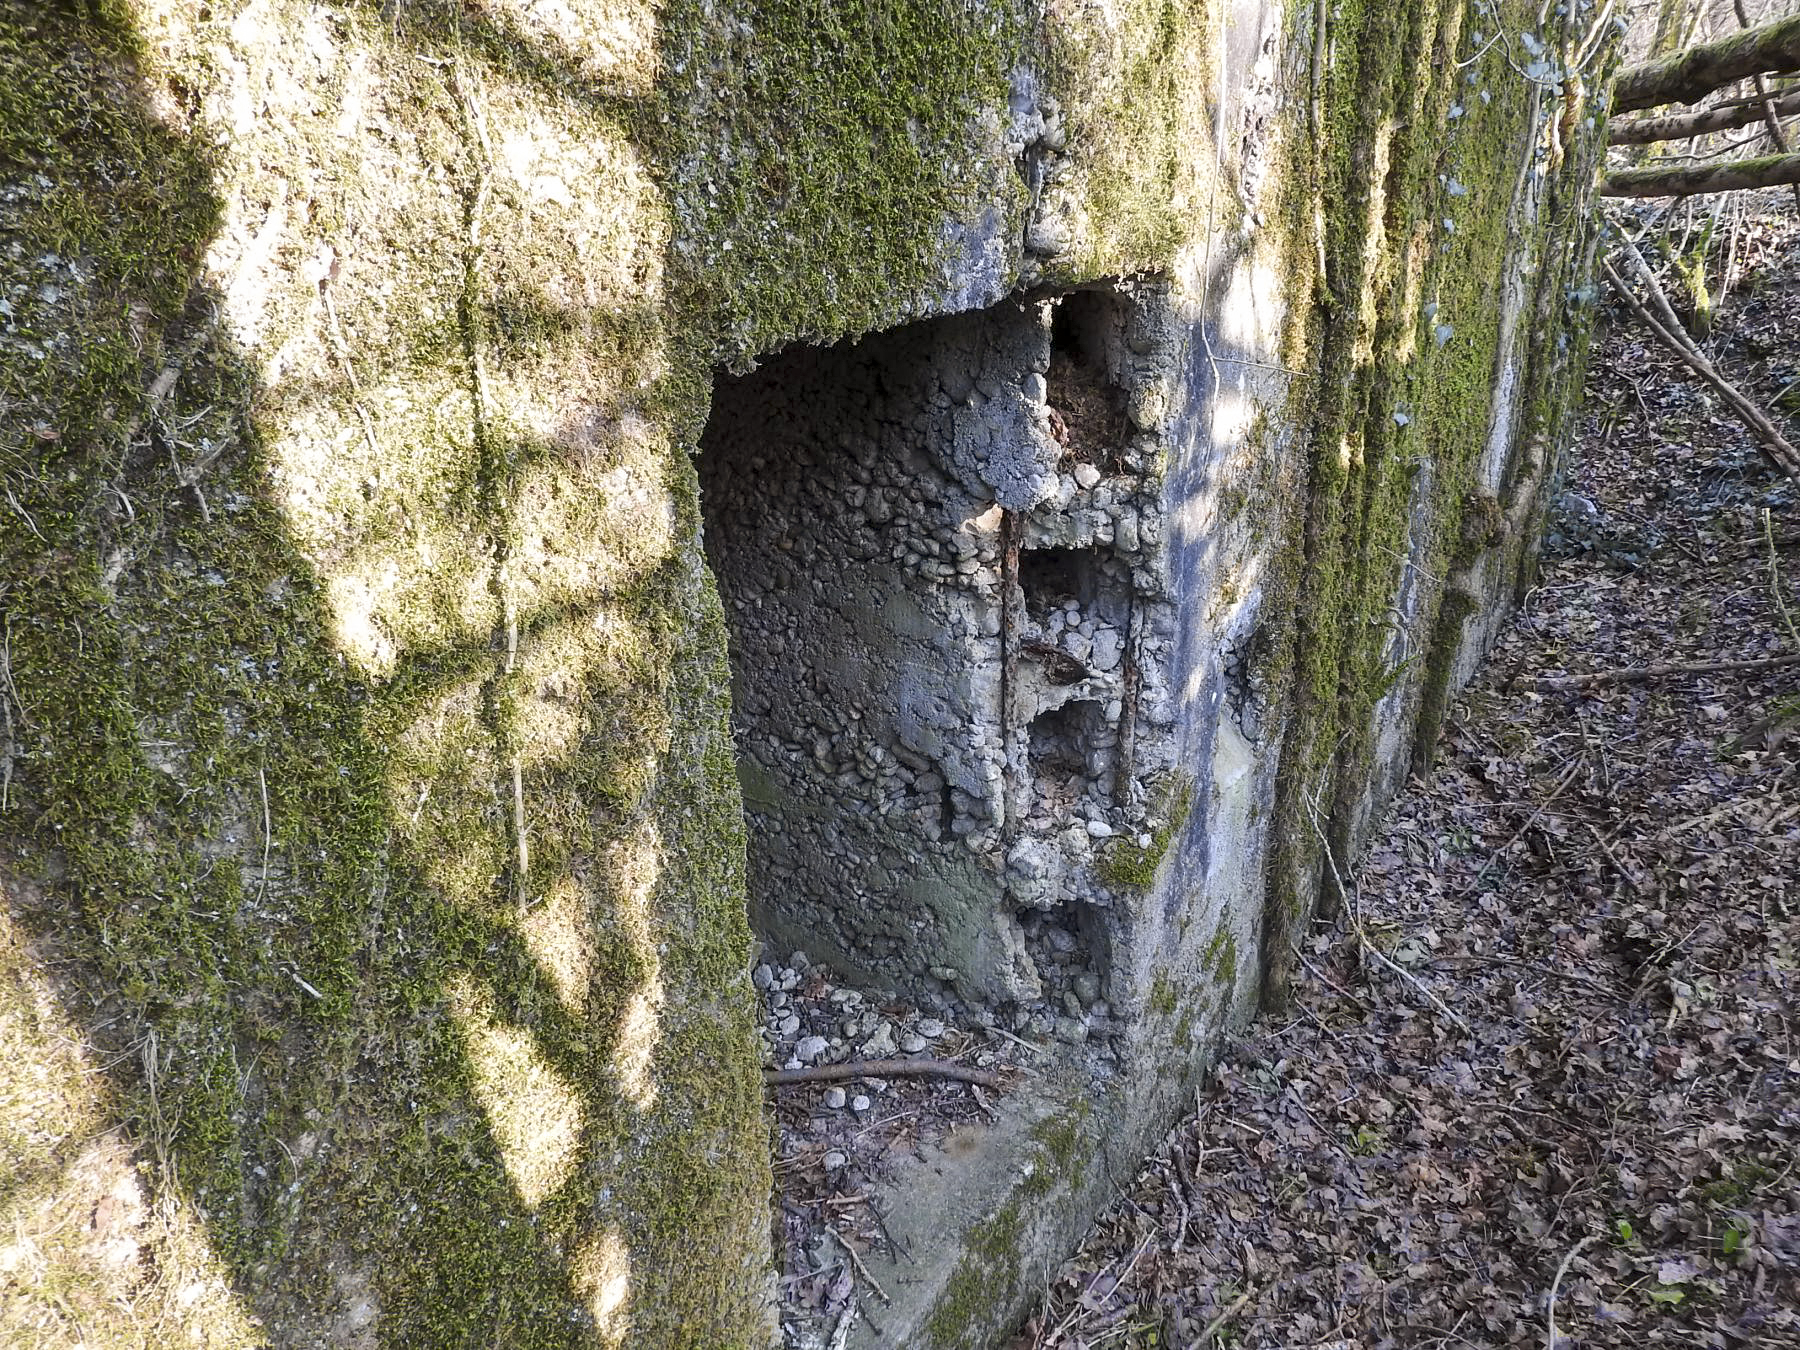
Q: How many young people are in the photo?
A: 0